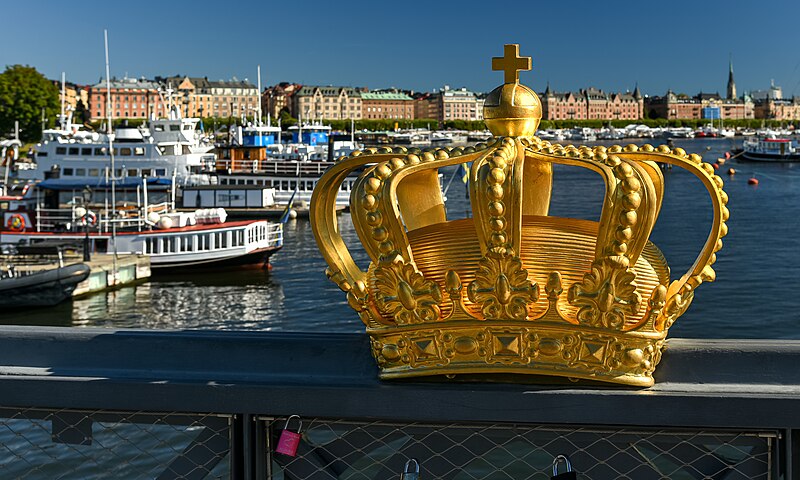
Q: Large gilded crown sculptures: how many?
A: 1